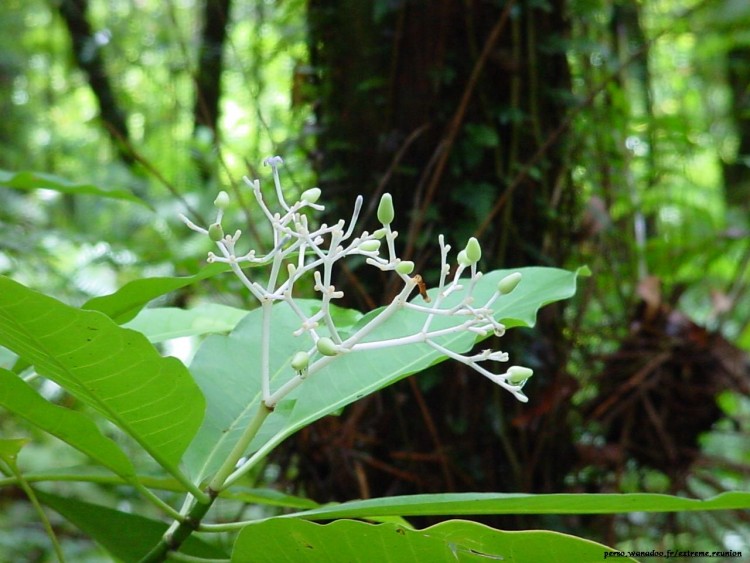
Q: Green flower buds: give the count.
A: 13